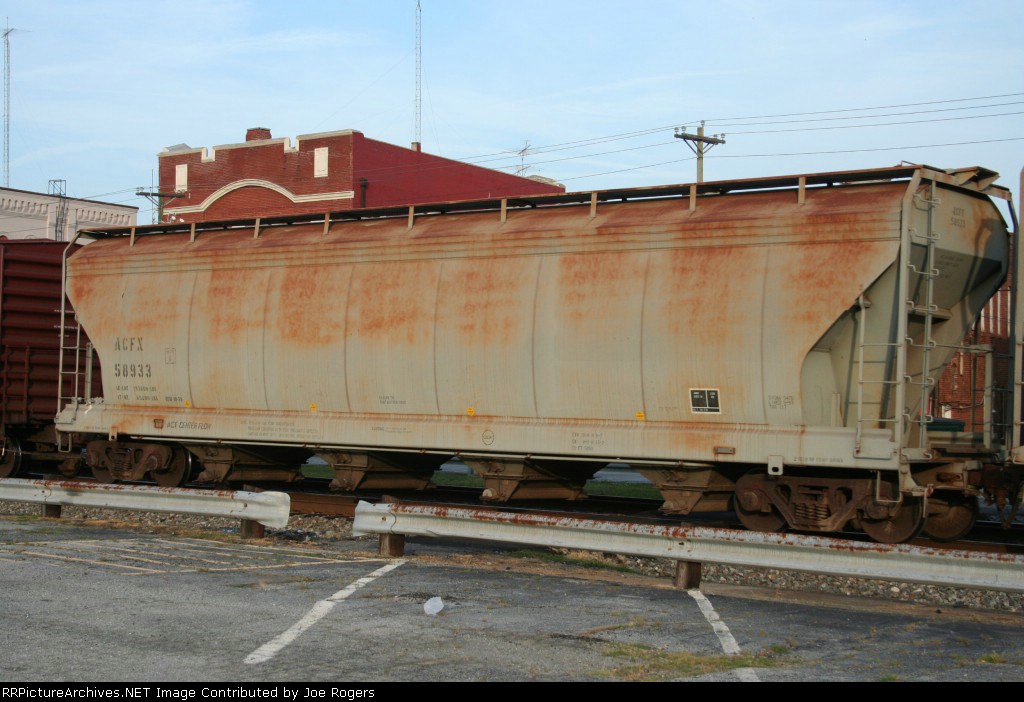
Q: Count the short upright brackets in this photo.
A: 9